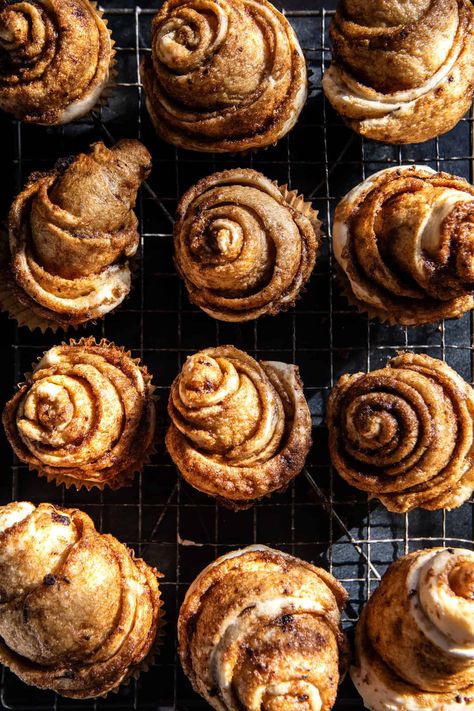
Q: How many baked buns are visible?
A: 12